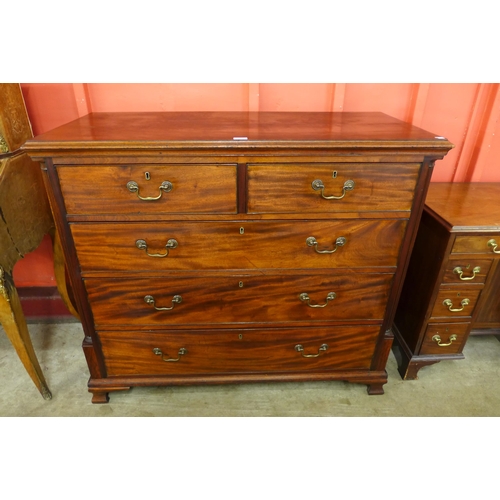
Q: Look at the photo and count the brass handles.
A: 12